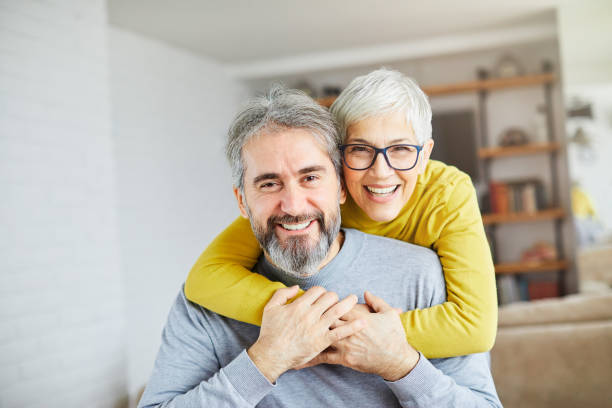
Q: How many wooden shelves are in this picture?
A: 4